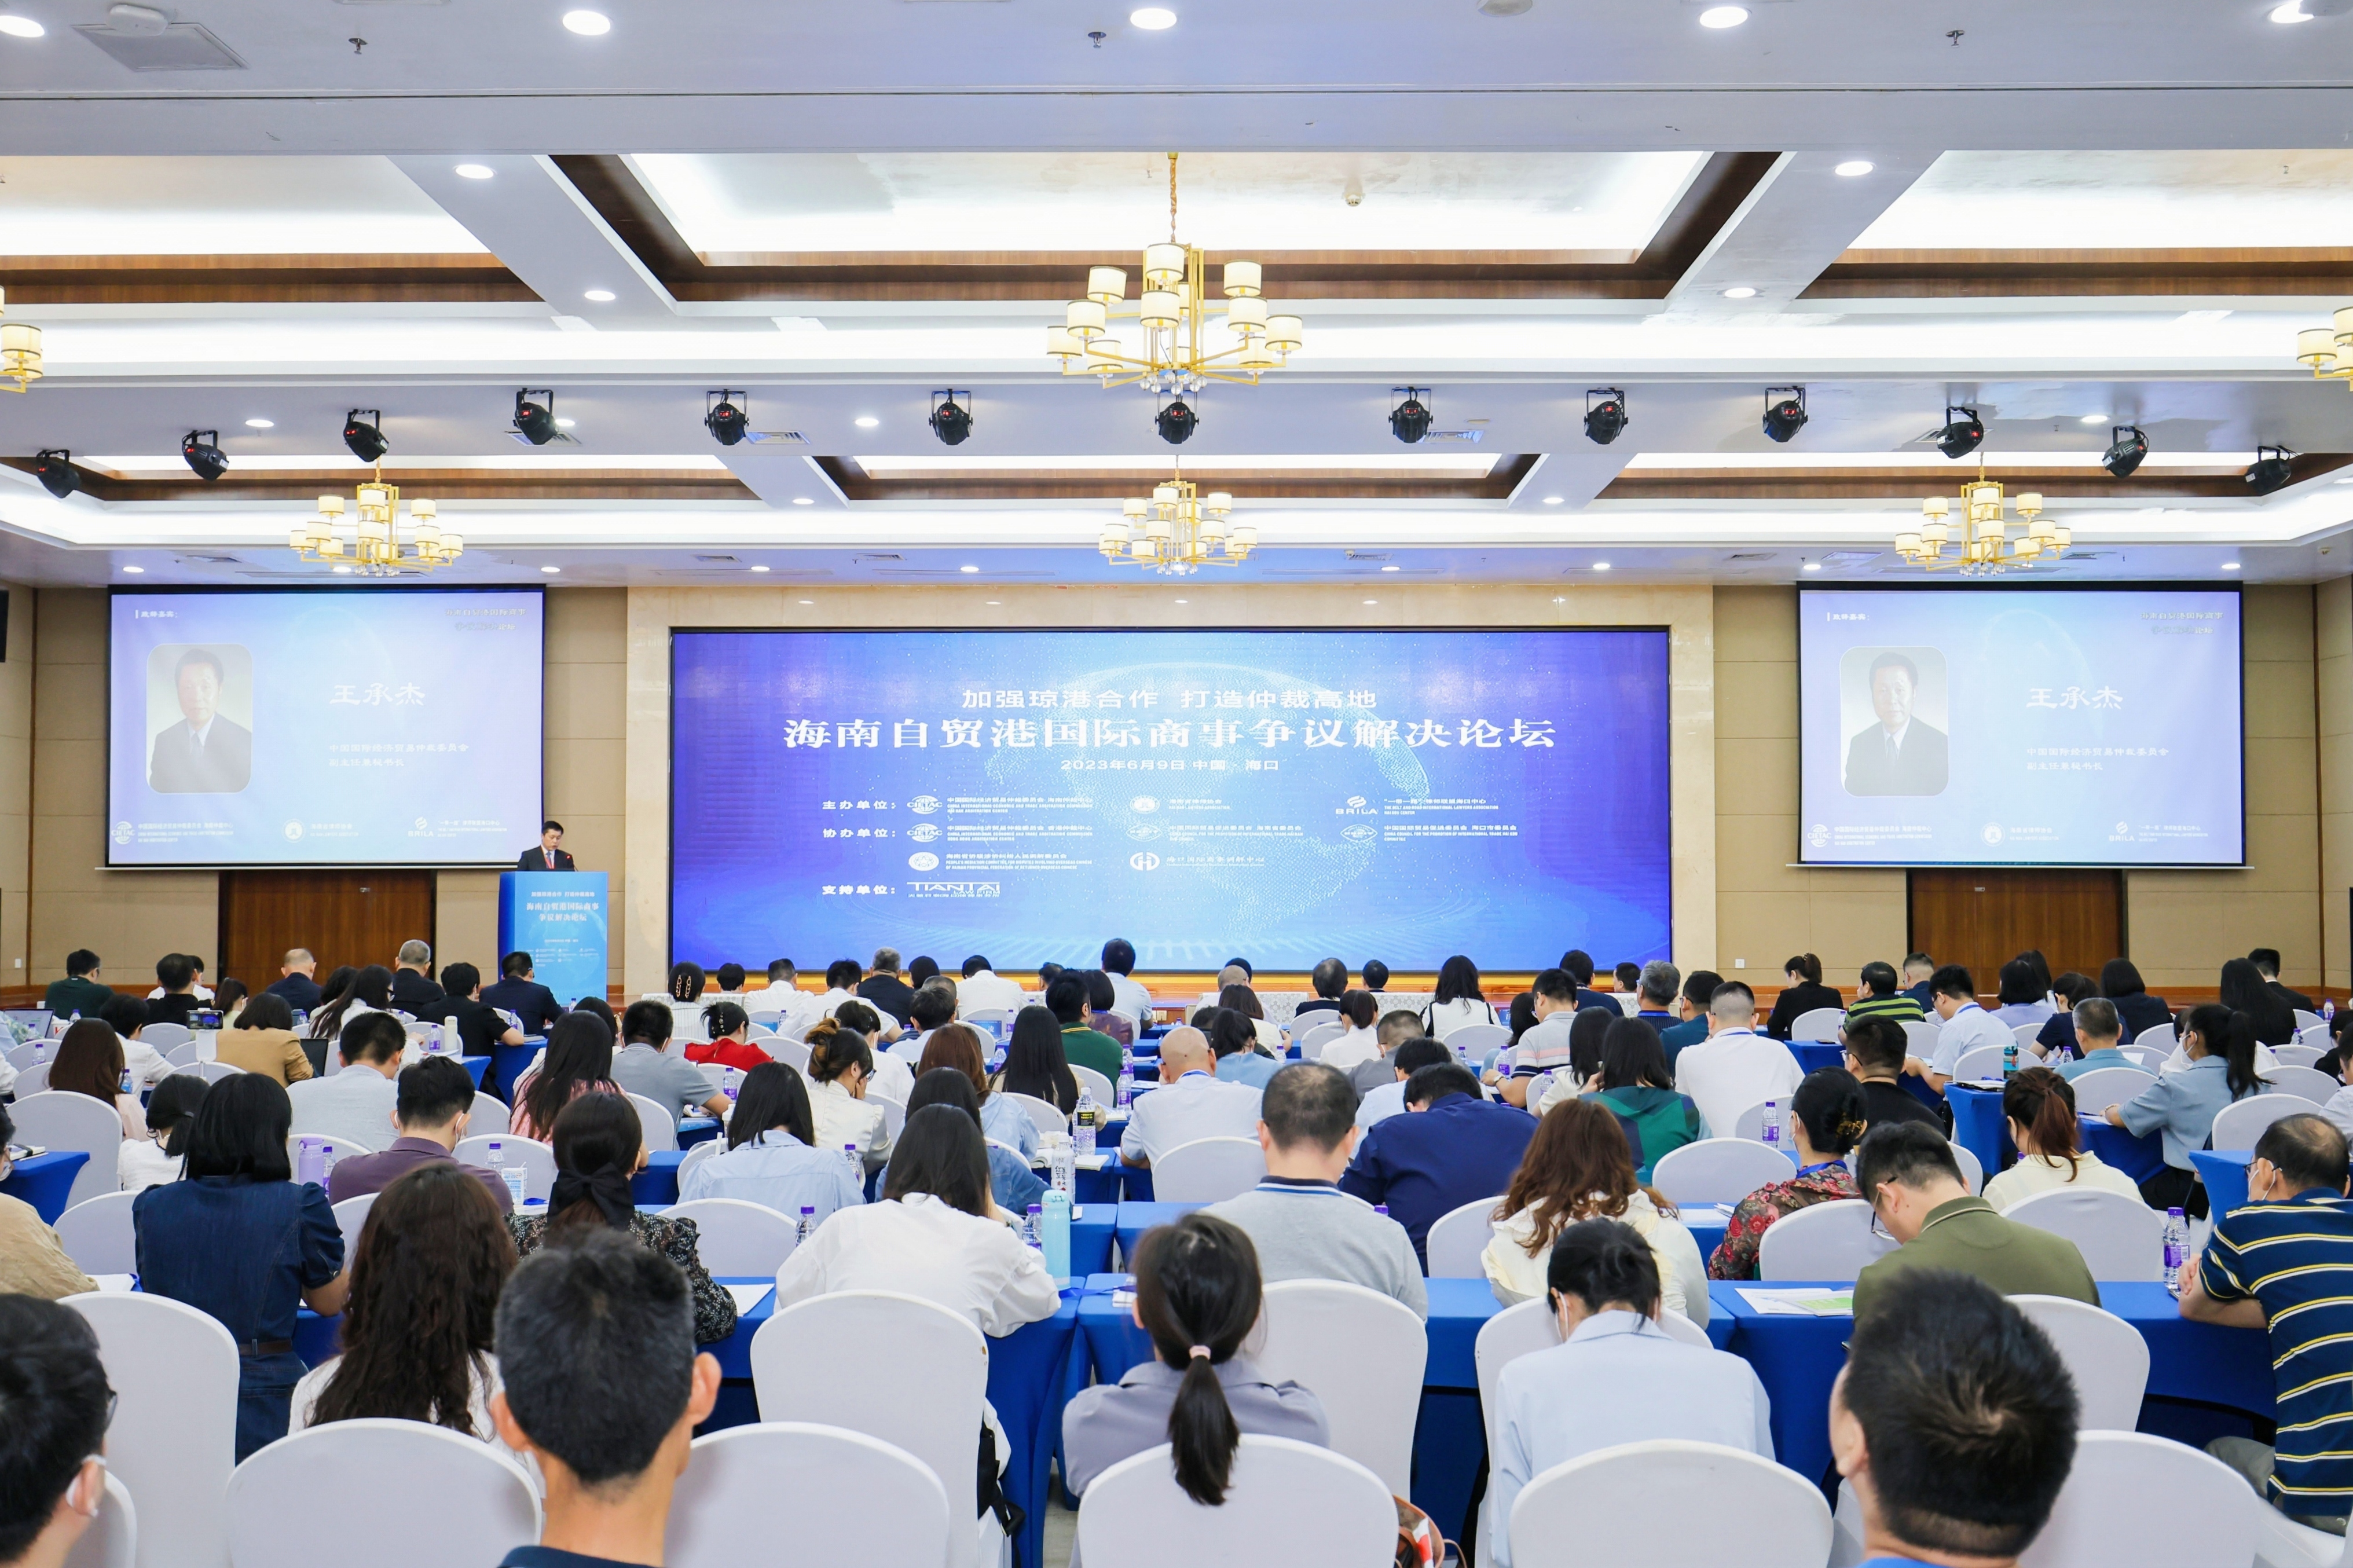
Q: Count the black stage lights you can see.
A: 13